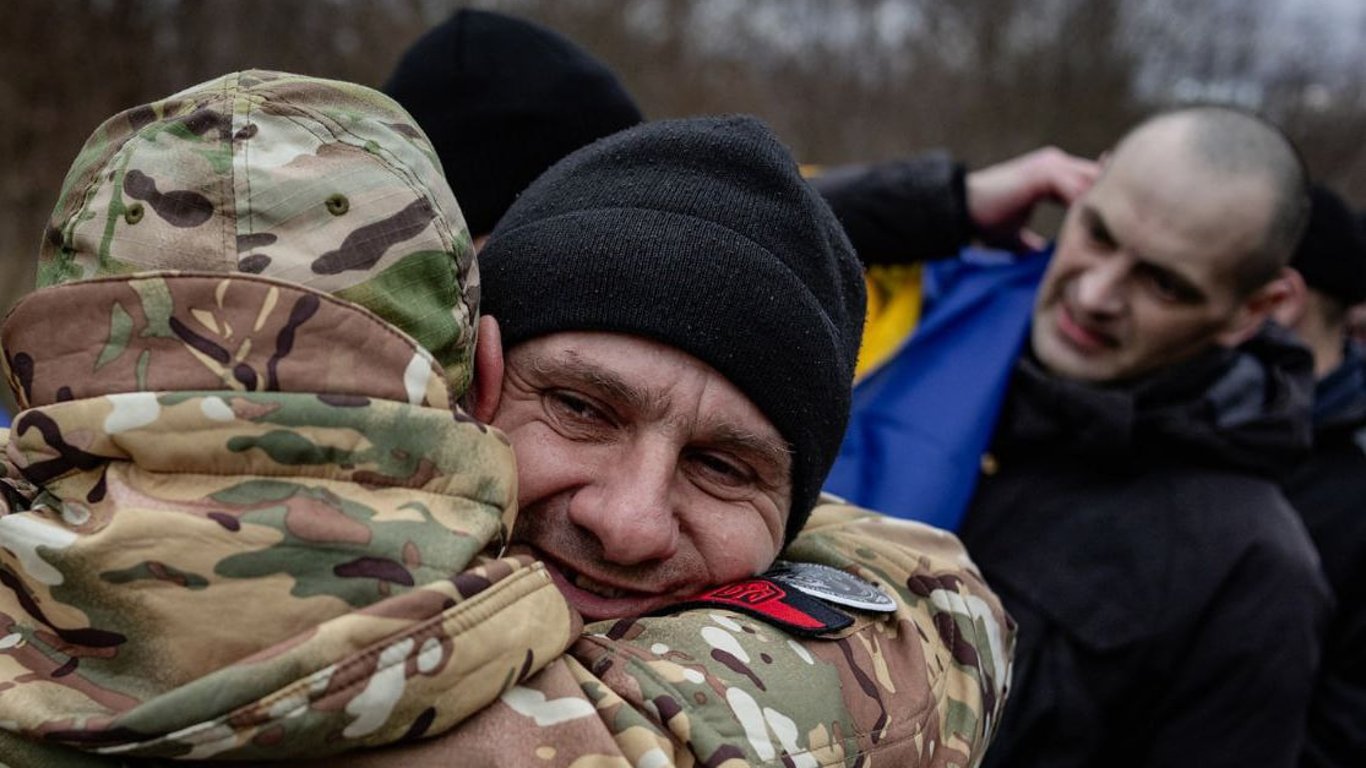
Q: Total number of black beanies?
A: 3